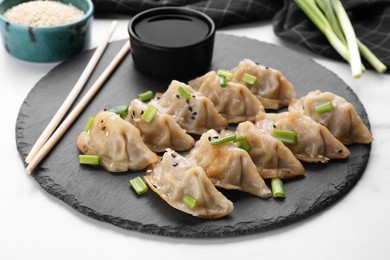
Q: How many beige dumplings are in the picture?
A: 10